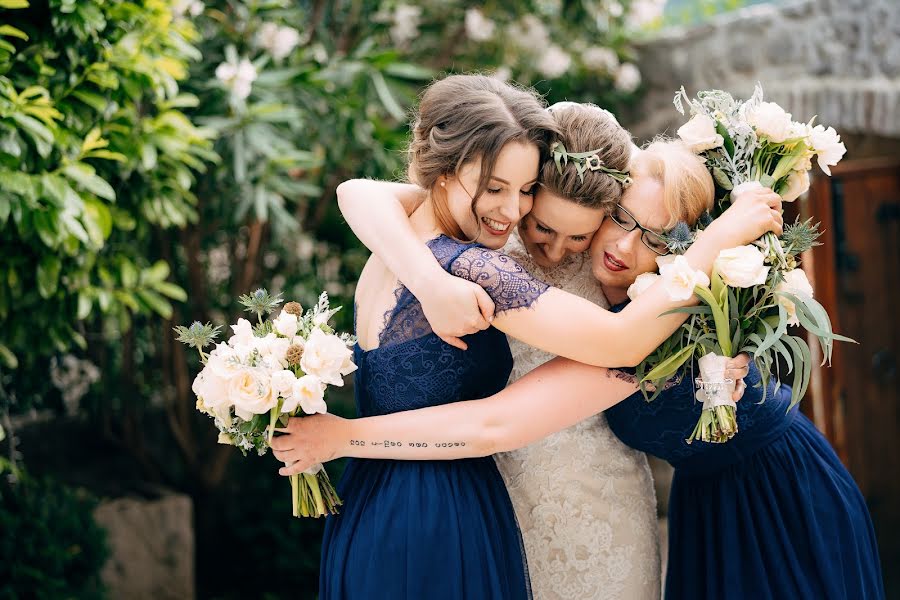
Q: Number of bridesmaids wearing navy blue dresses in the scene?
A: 2